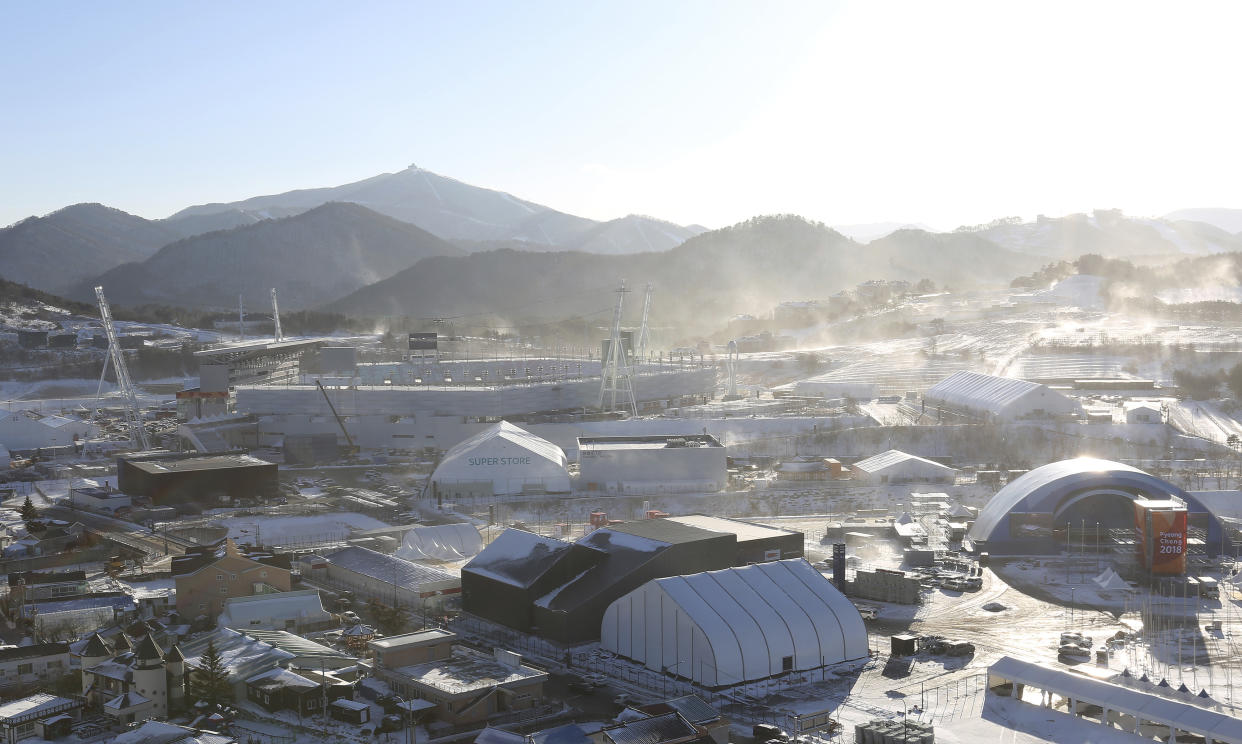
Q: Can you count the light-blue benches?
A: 0